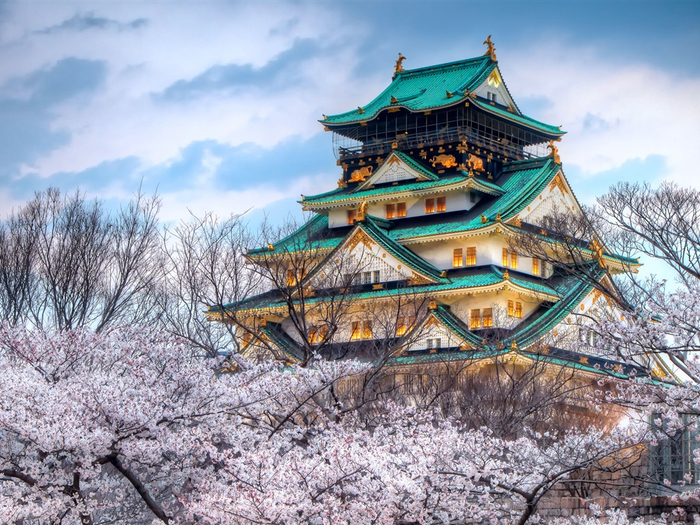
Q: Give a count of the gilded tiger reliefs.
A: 3